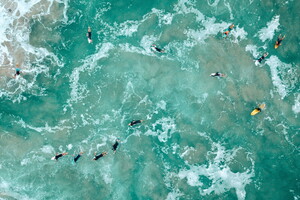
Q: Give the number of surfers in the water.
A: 13